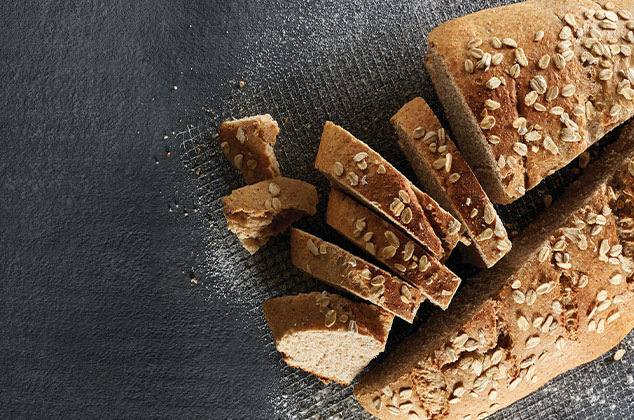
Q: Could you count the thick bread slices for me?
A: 5